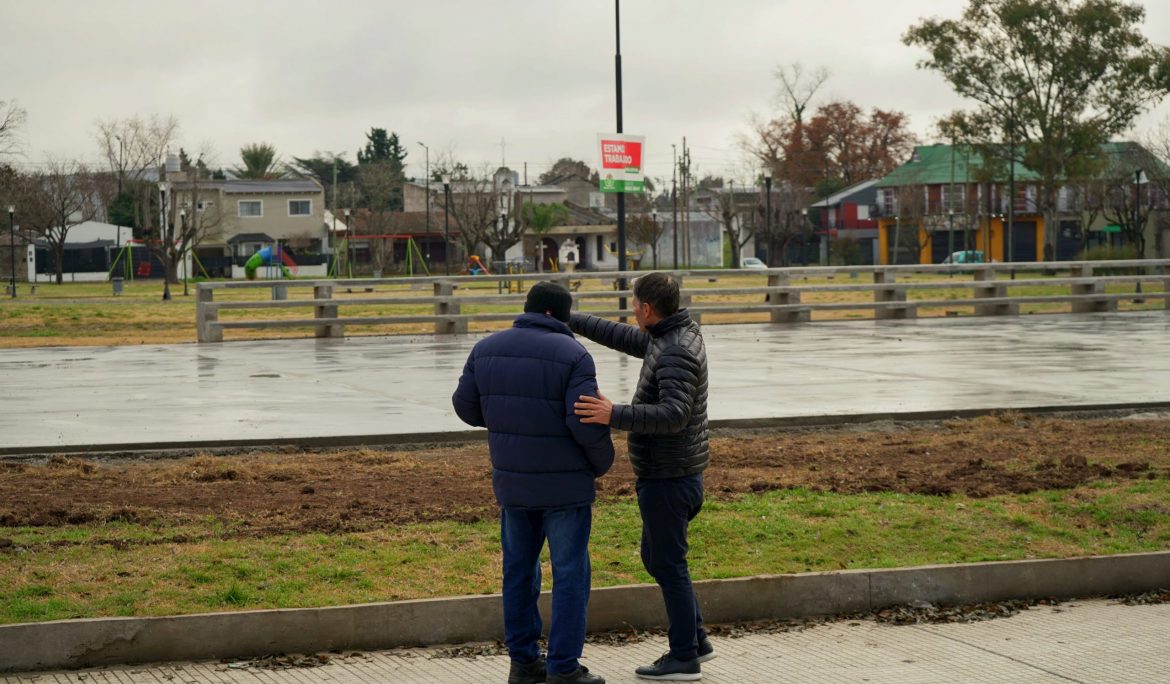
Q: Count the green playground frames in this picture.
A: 2